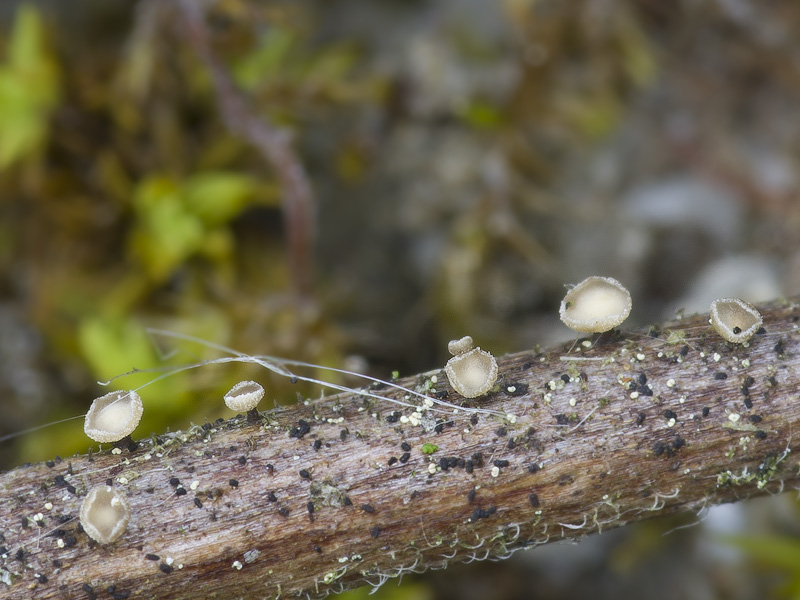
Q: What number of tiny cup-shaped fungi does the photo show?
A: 7